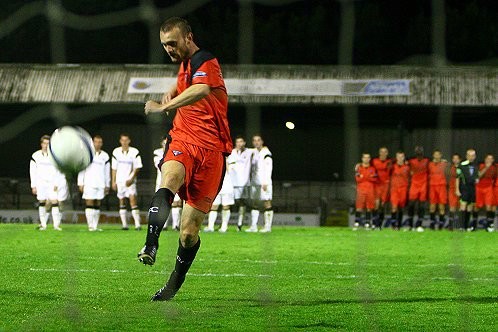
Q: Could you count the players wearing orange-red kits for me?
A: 8